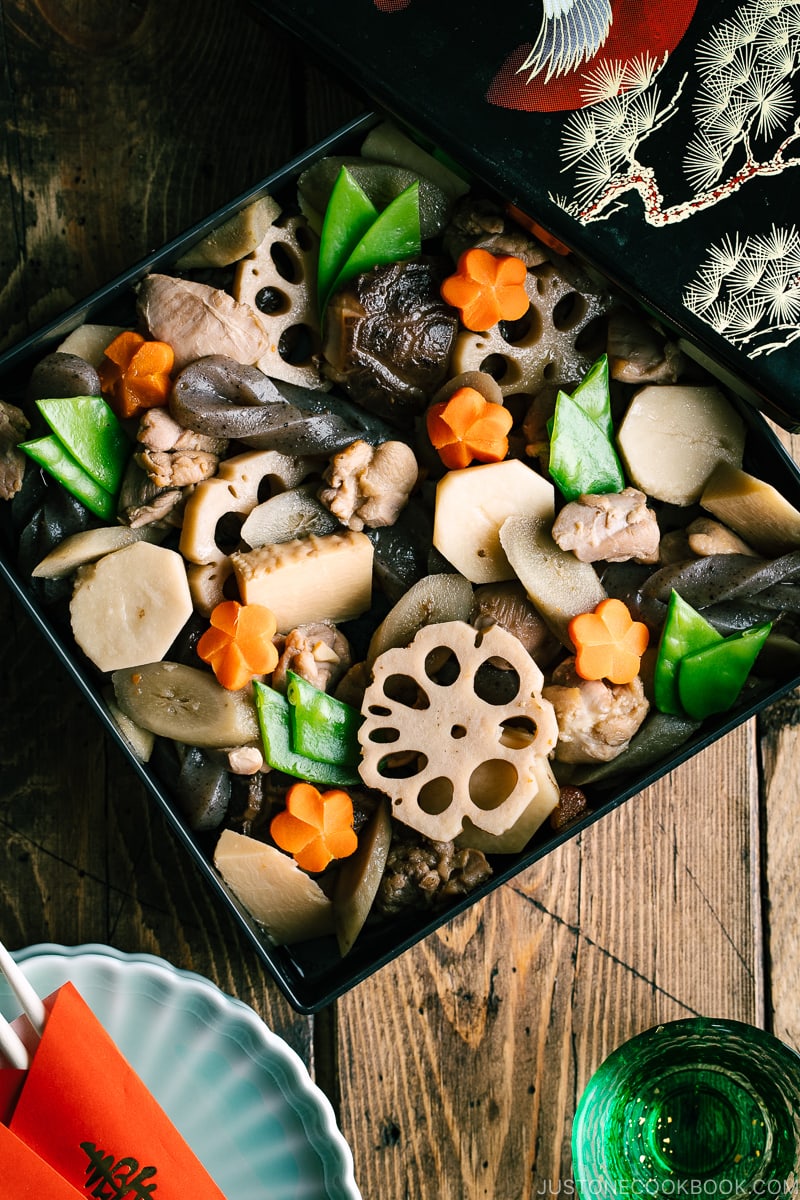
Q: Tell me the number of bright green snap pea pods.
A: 10